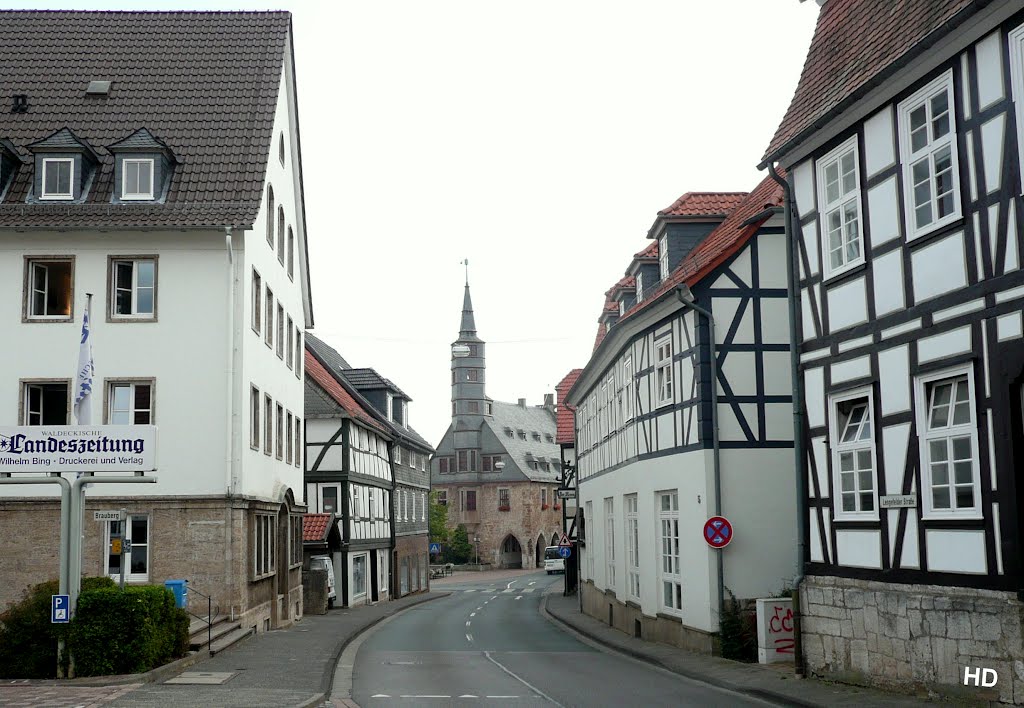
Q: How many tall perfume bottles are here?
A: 0